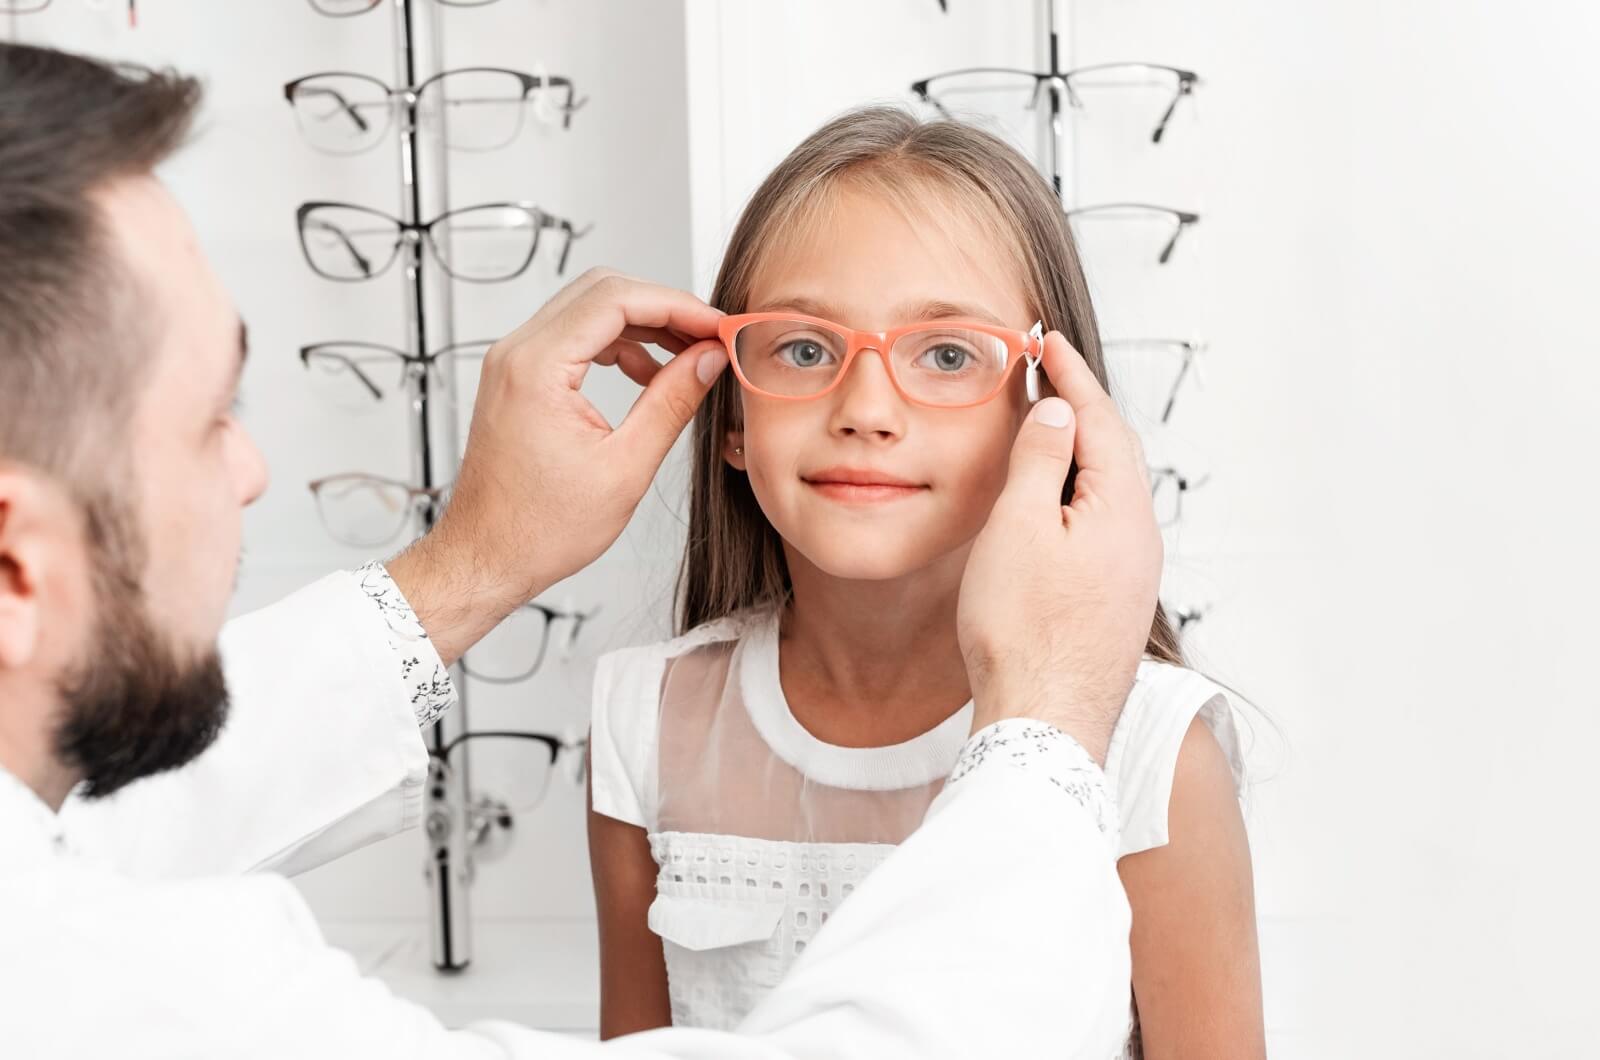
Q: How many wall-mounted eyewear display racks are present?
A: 2